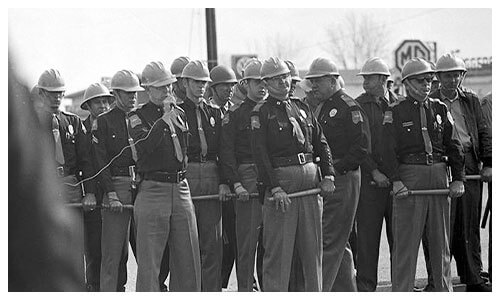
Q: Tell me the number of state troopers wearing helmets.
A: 14